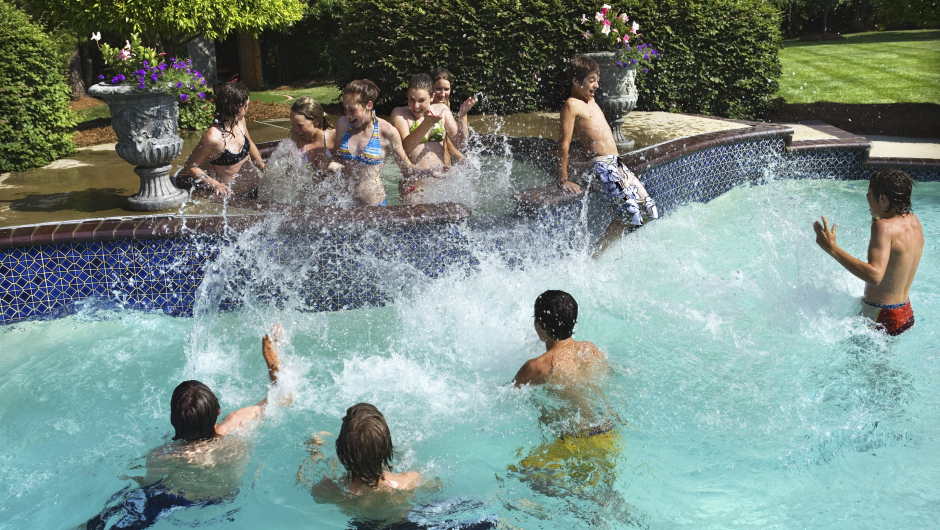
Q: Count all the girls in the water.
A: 5